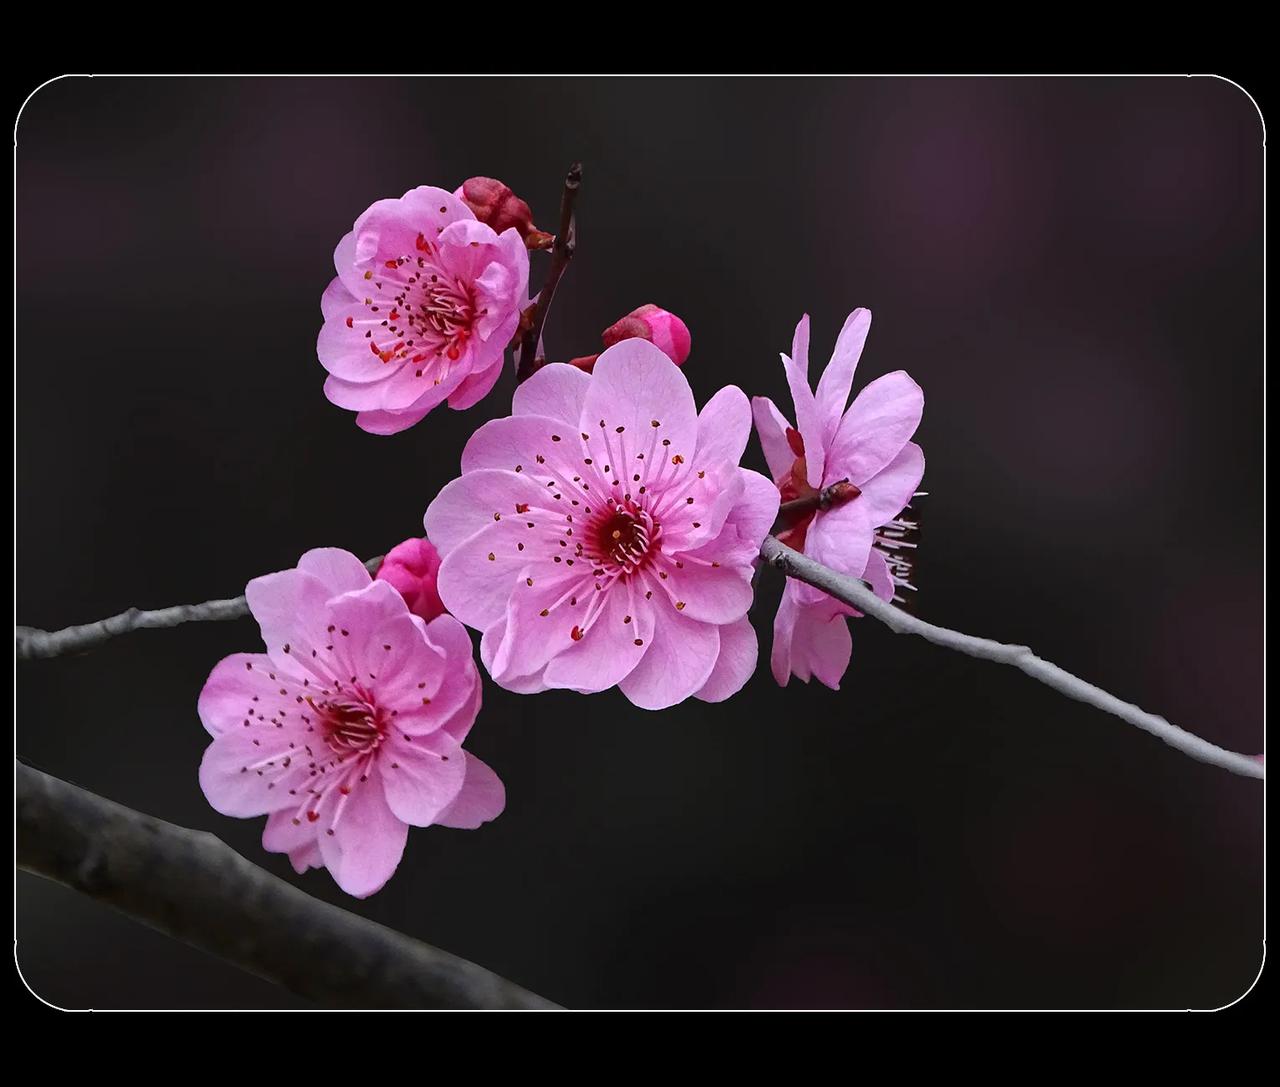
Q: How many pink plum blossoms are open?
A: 4